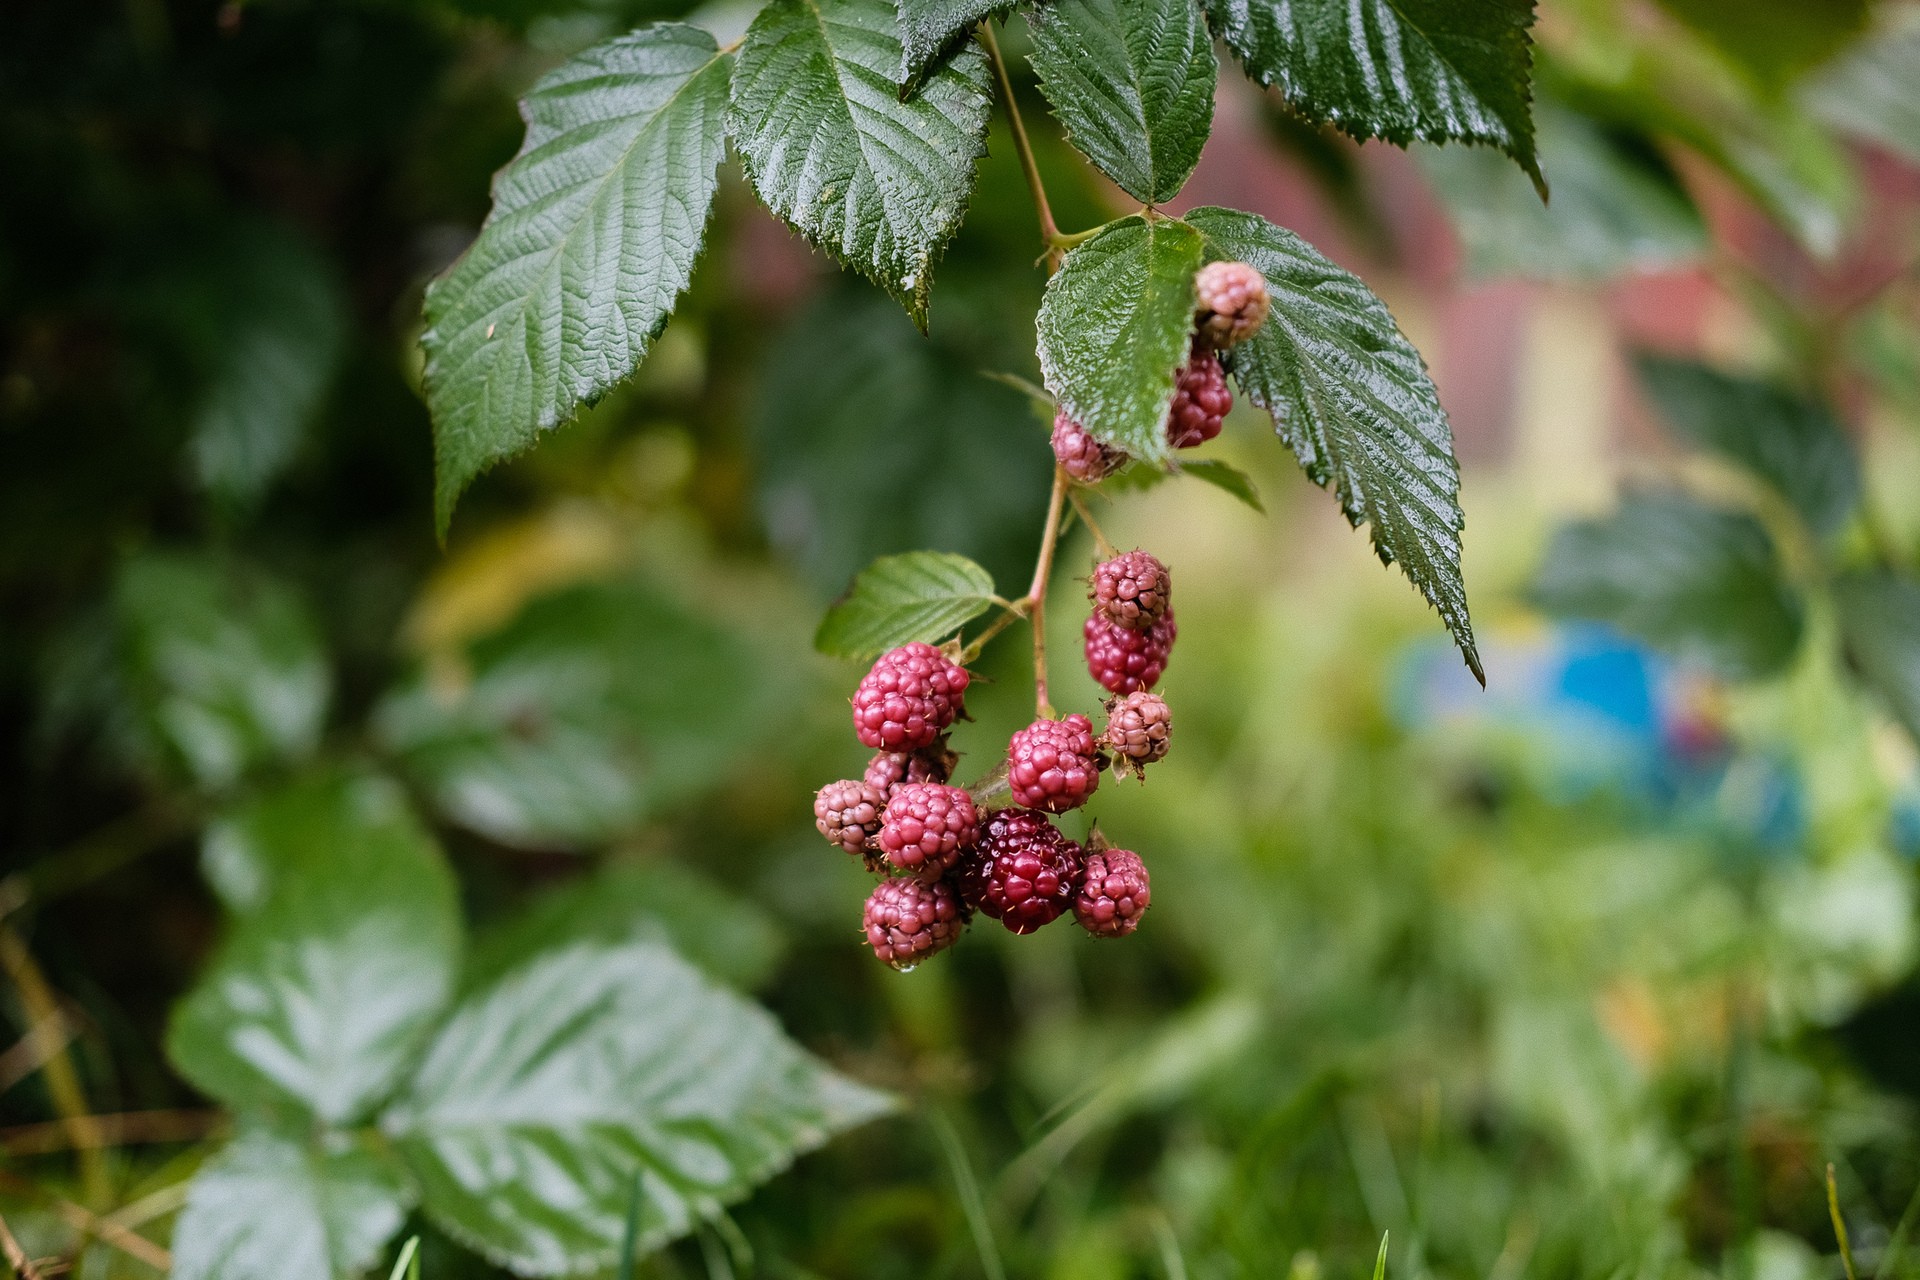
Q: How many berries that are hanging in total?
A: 14